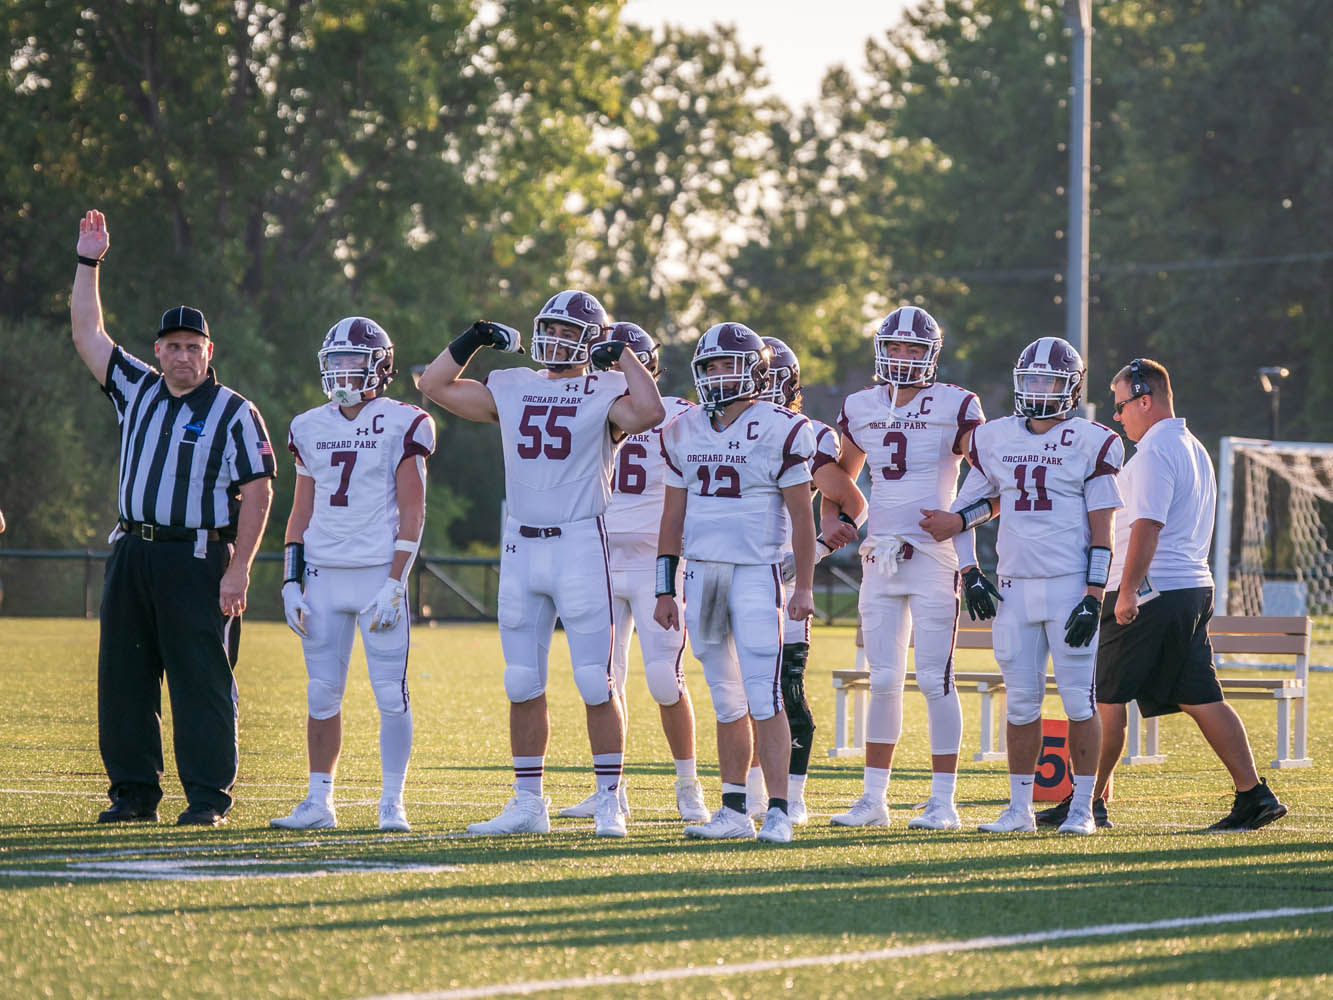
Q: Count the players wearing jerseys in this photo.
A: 7